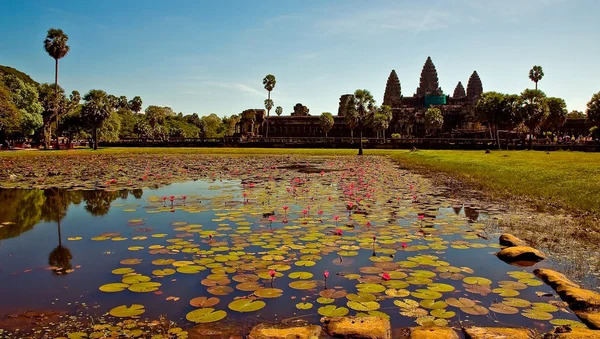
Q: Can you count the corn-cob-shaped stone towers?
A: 4